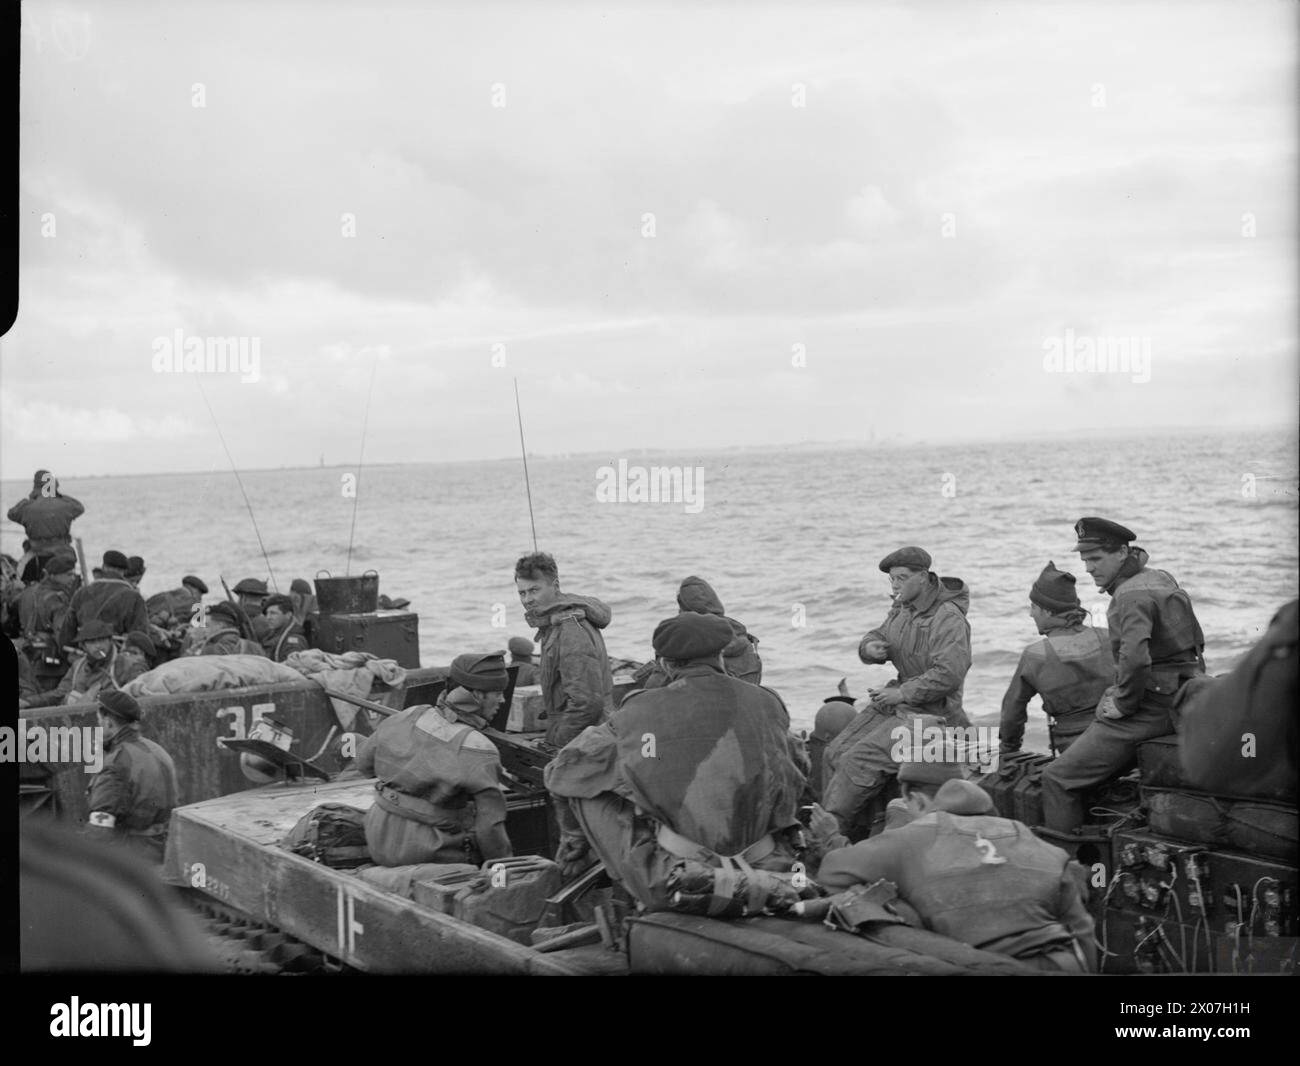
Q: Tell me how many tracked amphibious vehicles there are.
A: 2